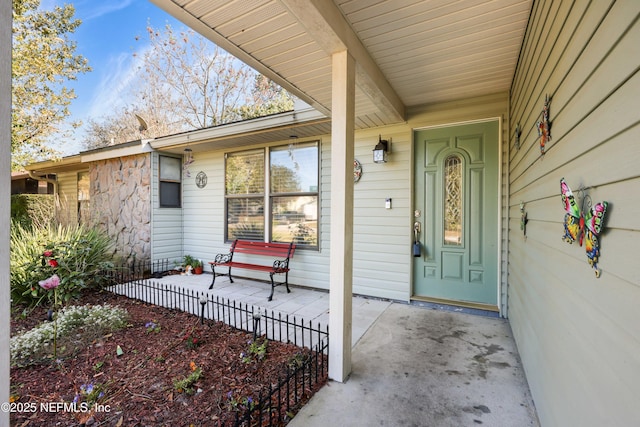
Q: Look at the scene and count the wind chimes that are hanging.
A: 2